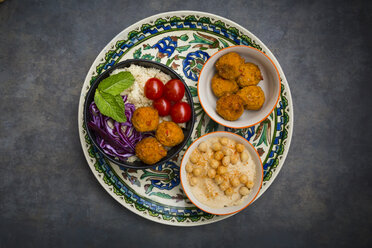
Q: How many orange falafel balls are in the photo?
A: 8